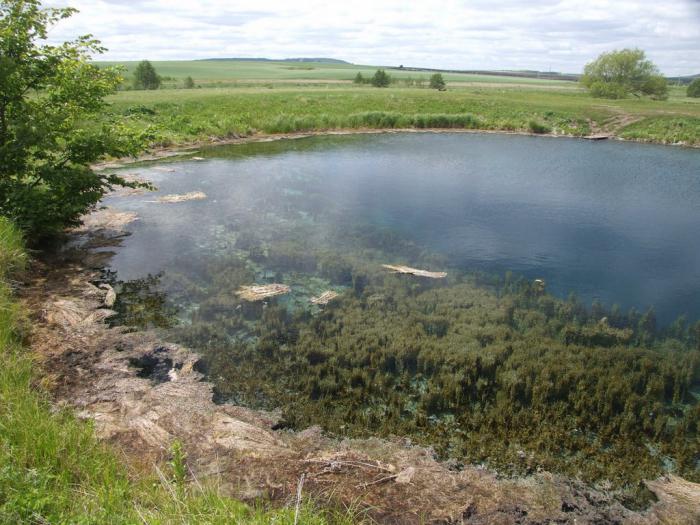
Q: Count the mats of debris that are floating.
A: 4